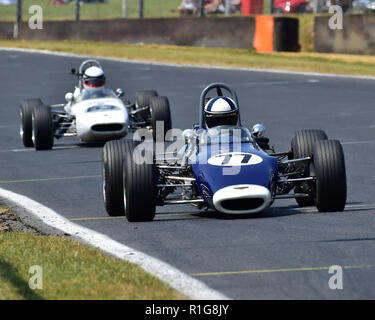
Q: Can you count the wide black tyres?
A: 8